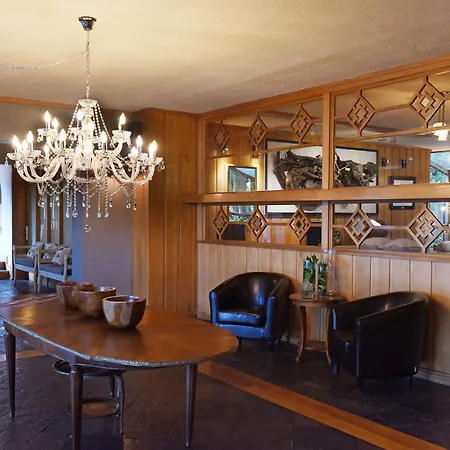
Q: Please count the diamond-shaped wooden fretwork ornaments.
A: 10